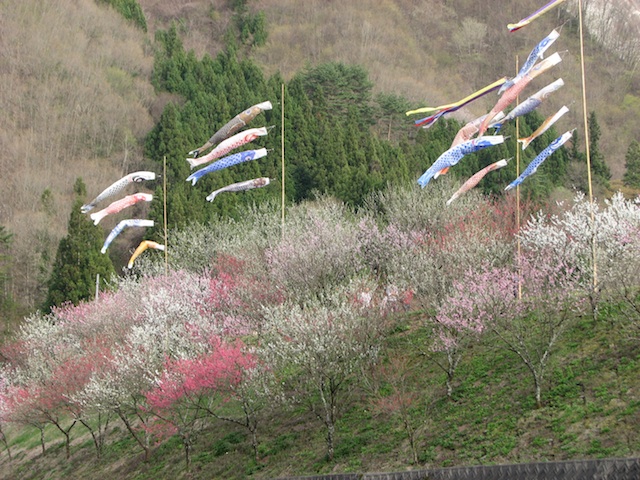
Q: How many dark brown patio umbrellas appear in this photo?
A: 0